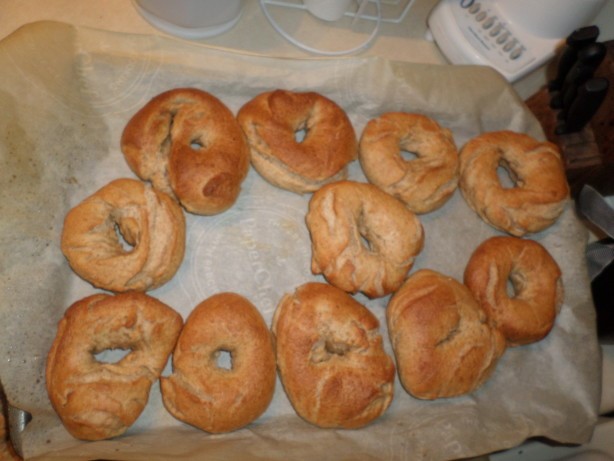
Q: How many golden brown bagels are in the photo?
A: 11